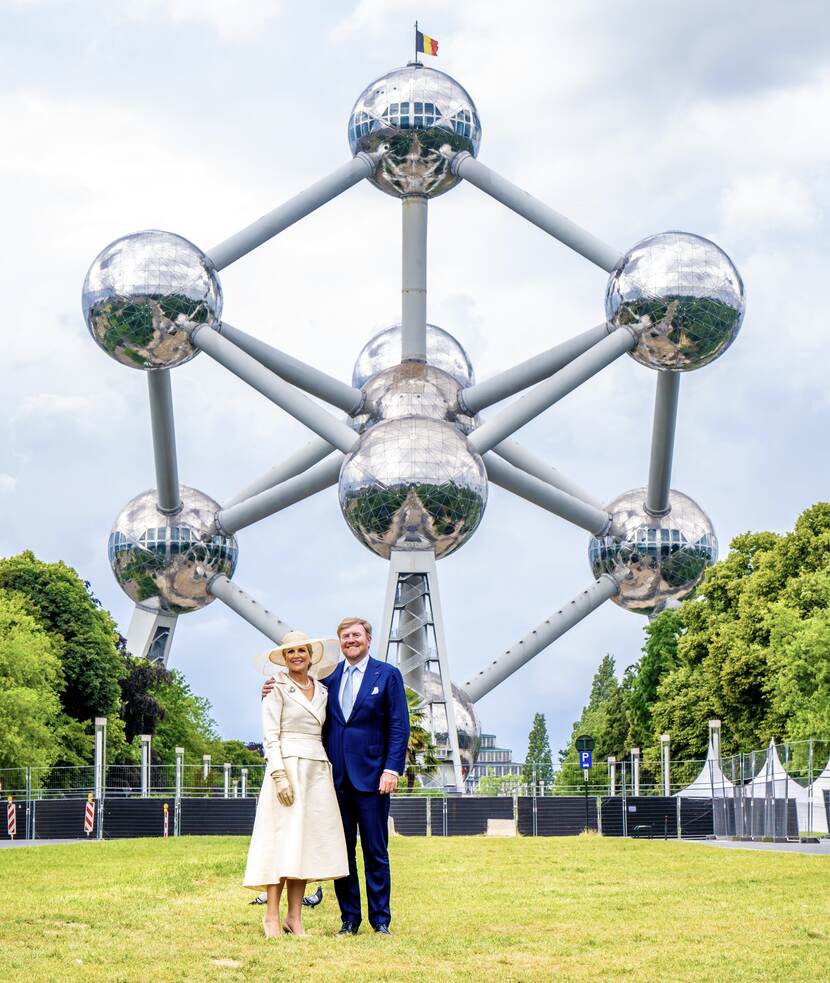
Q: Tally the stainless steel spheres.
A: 9